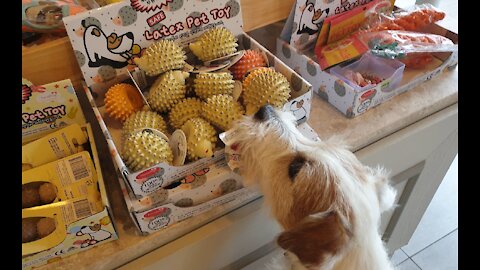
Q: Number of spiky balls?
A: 12